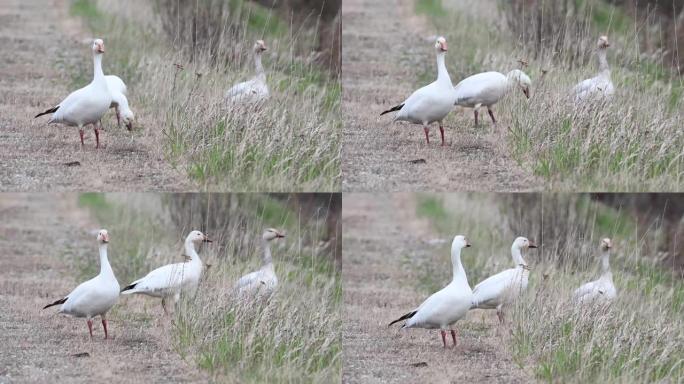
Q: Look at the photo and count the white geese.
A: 12